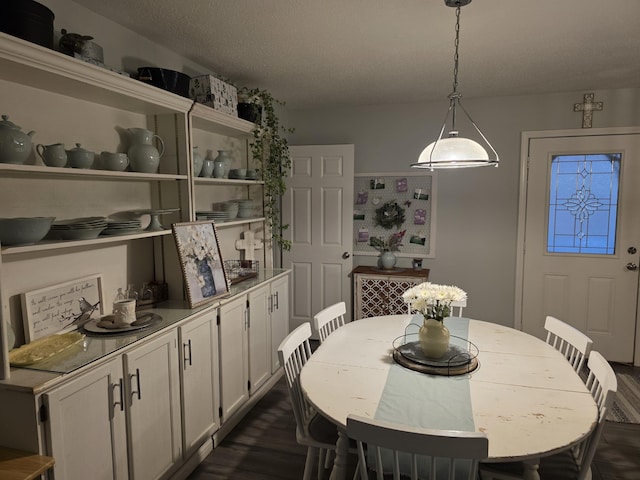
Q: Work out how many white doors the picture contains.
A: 2